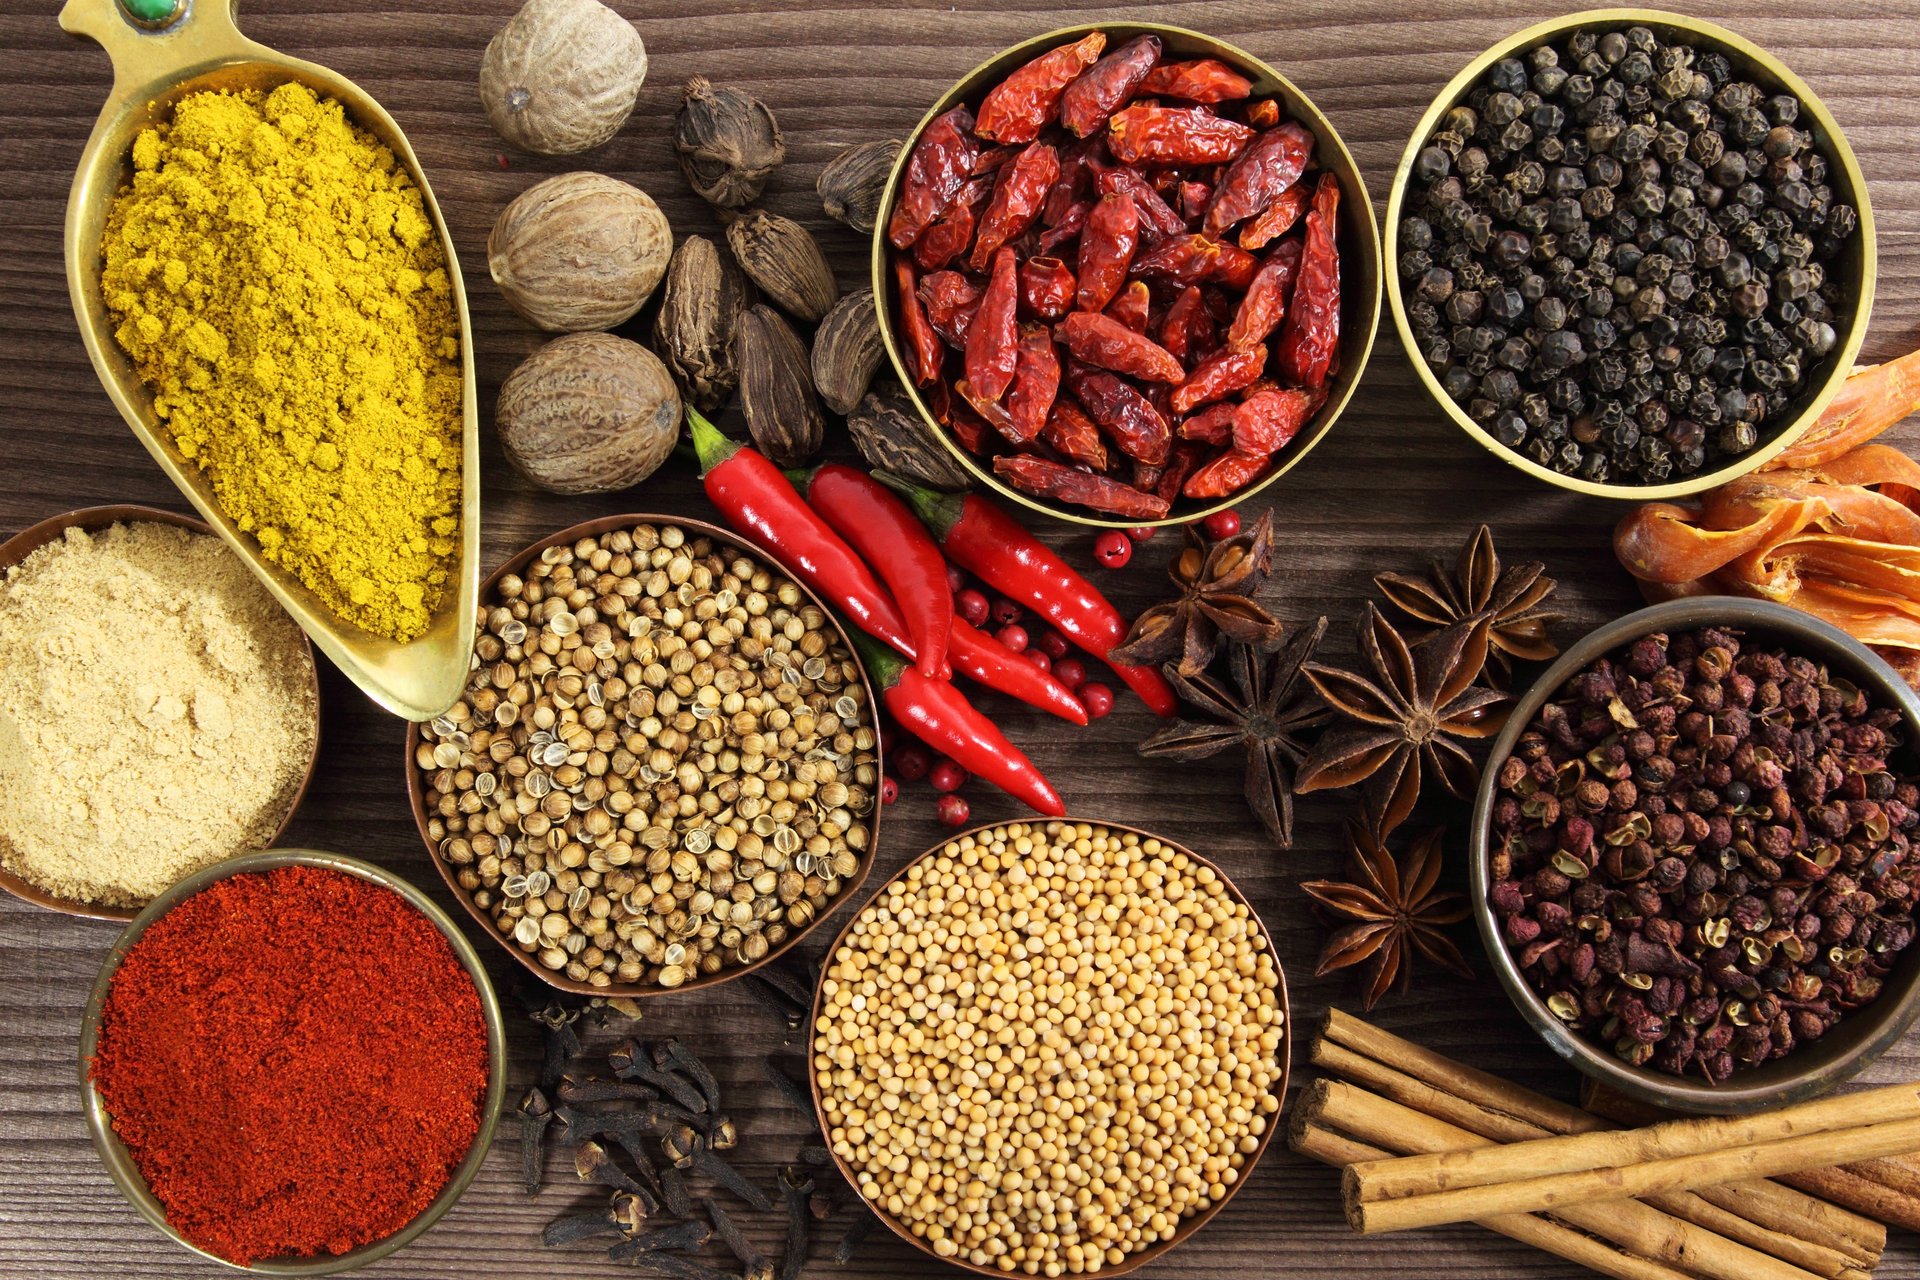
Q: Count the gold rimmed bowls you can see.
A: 2